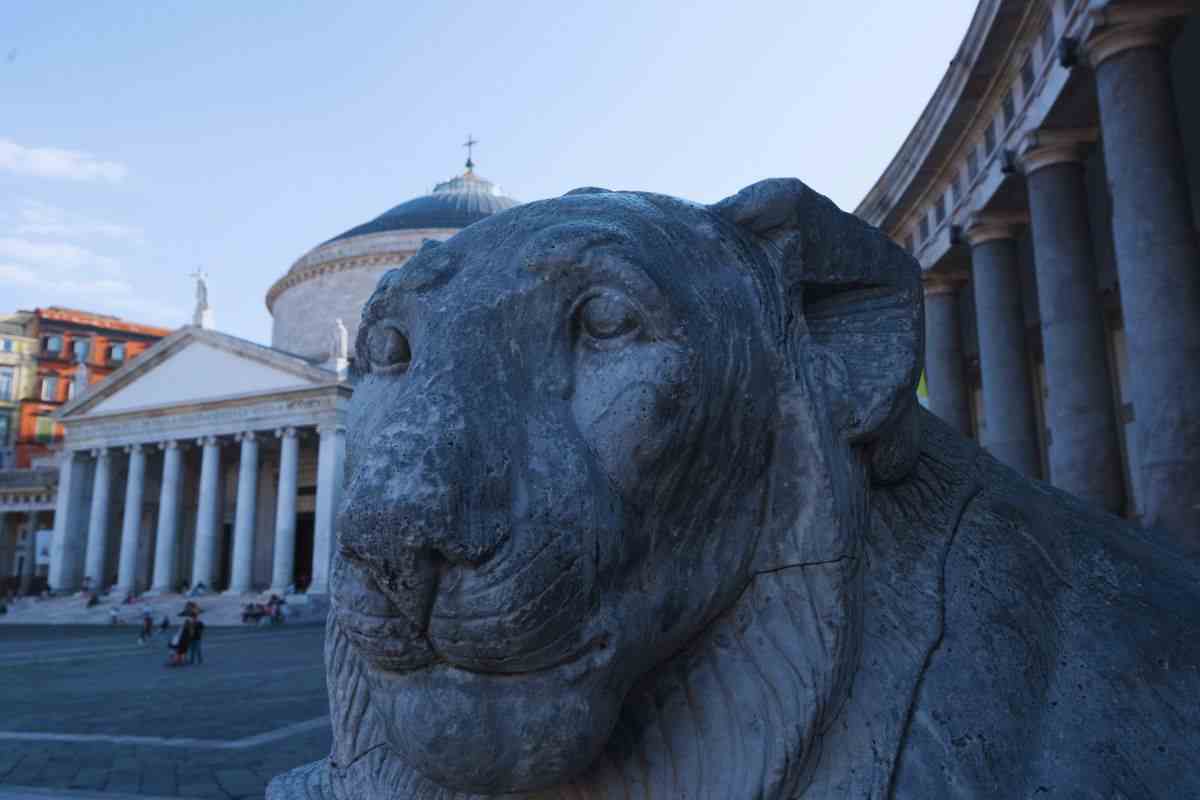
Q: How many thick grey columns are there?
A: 4